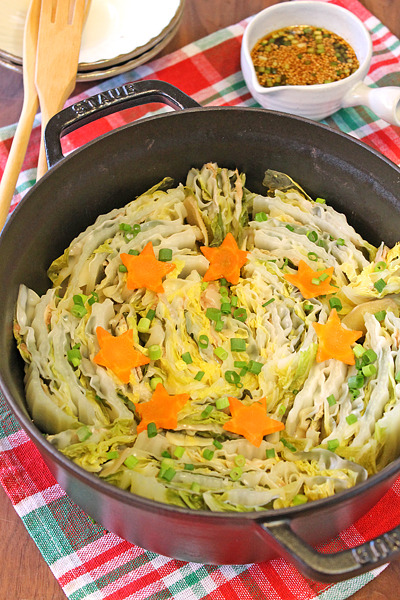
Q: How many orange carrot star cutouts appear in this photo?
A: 7